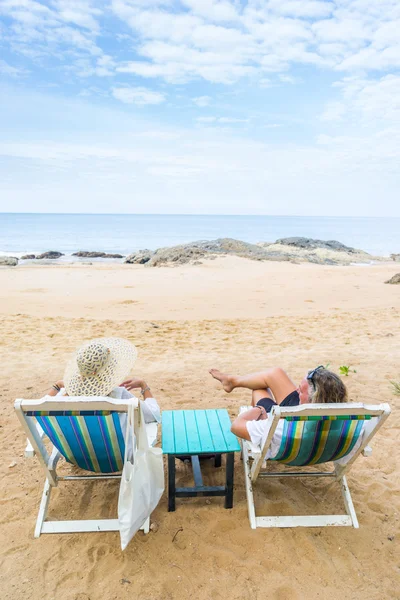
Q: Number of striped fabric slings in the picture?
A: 2